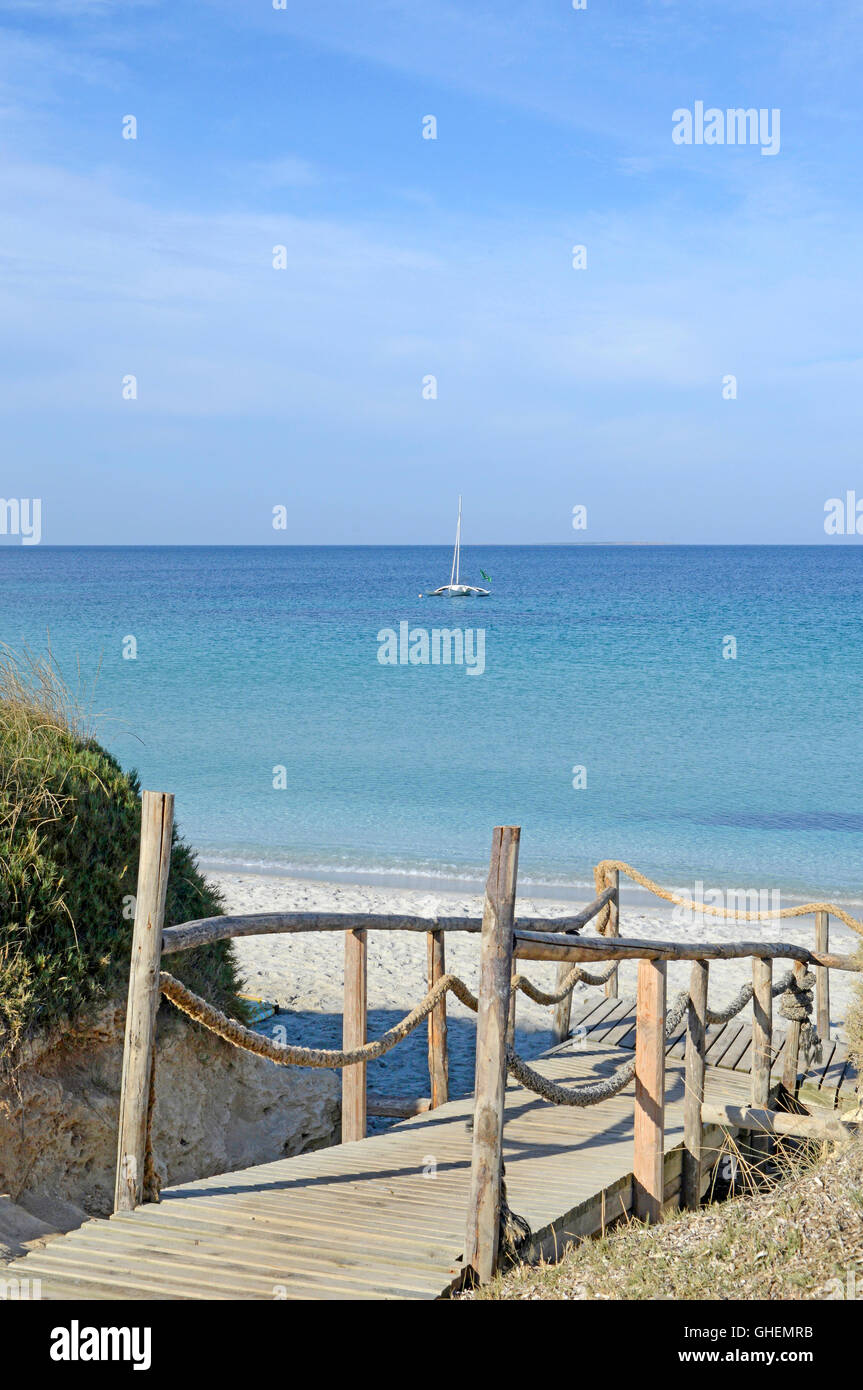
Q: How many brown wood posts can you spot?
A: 12